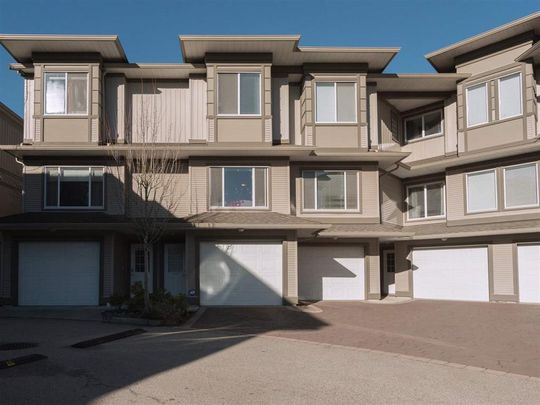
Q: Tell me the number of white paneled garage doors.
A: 5